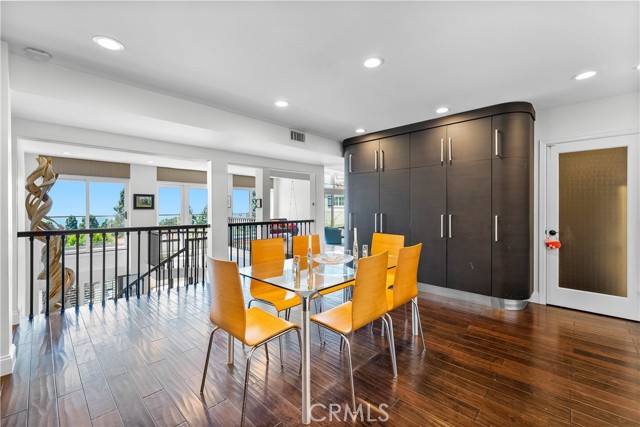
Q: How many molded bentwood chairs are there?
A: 6